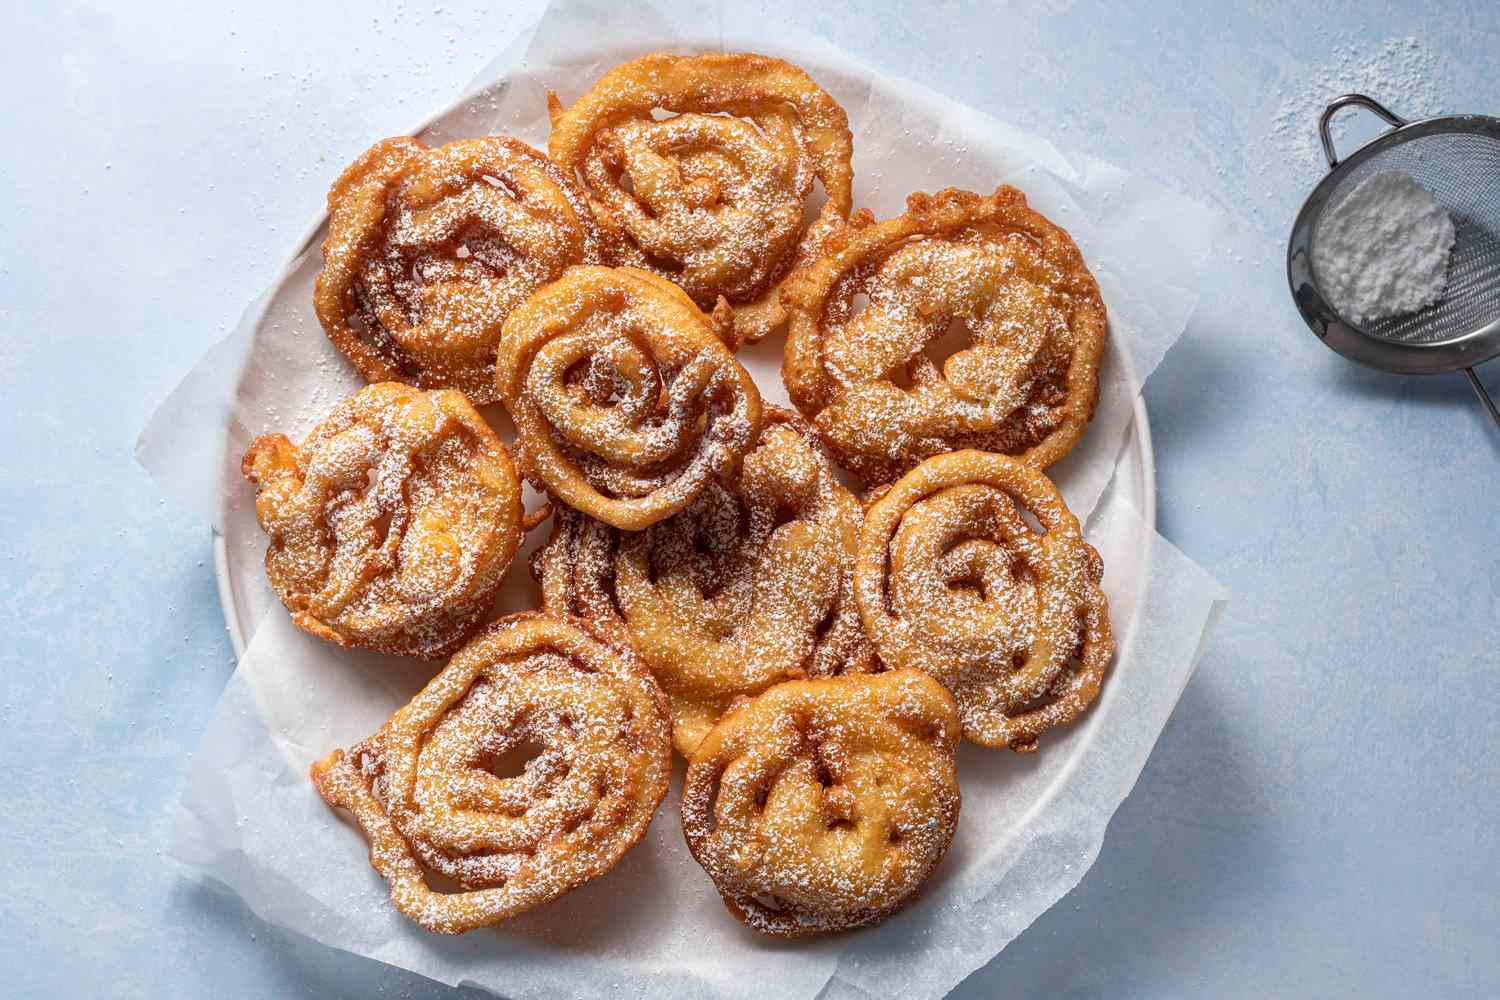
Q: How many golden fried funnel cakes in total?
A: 9